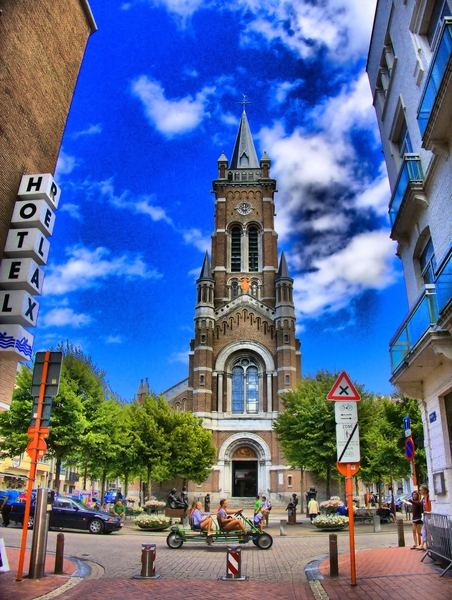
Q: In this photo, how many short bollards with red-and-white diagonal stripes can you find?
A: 2